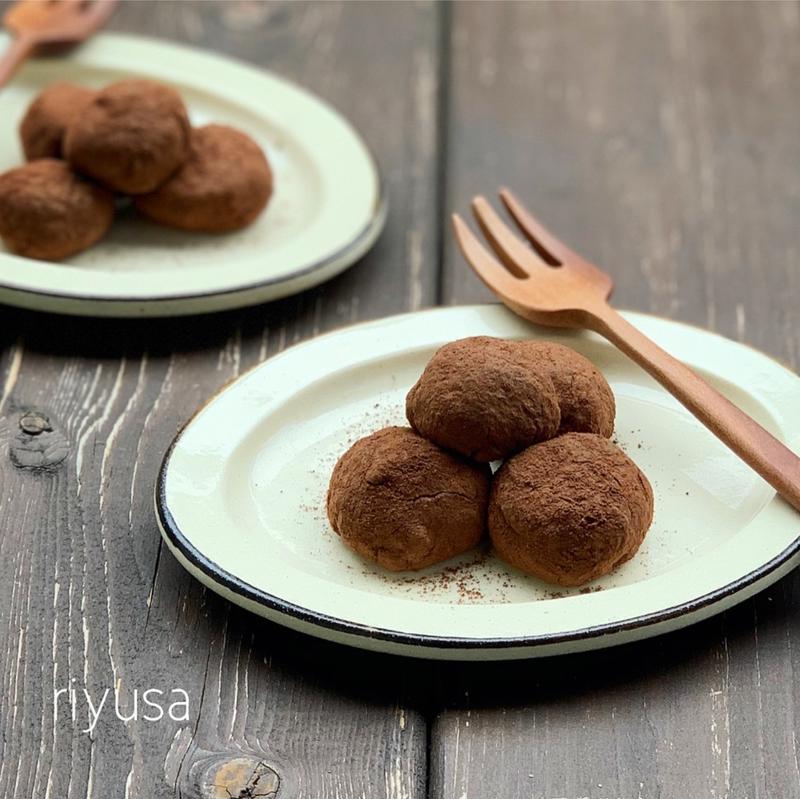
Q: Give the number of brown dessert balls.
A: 8